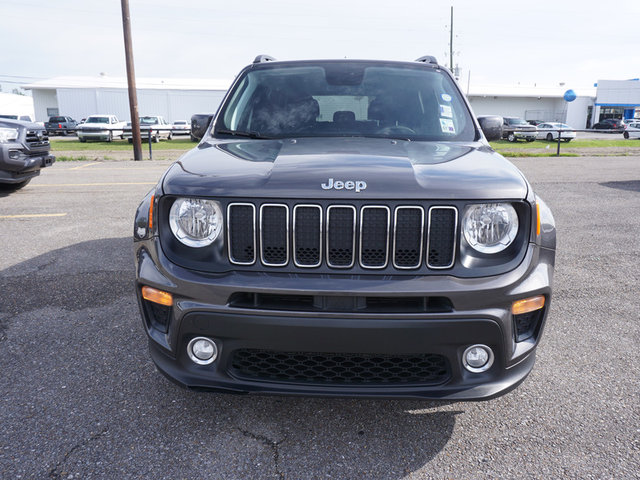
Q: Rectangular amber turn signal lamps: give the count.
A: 2